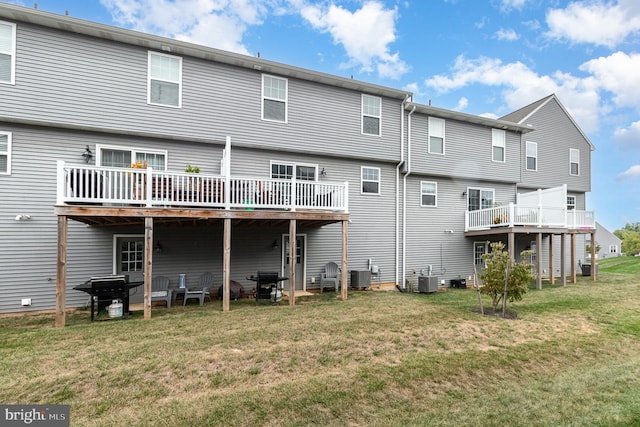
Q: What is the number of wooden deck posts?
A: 11